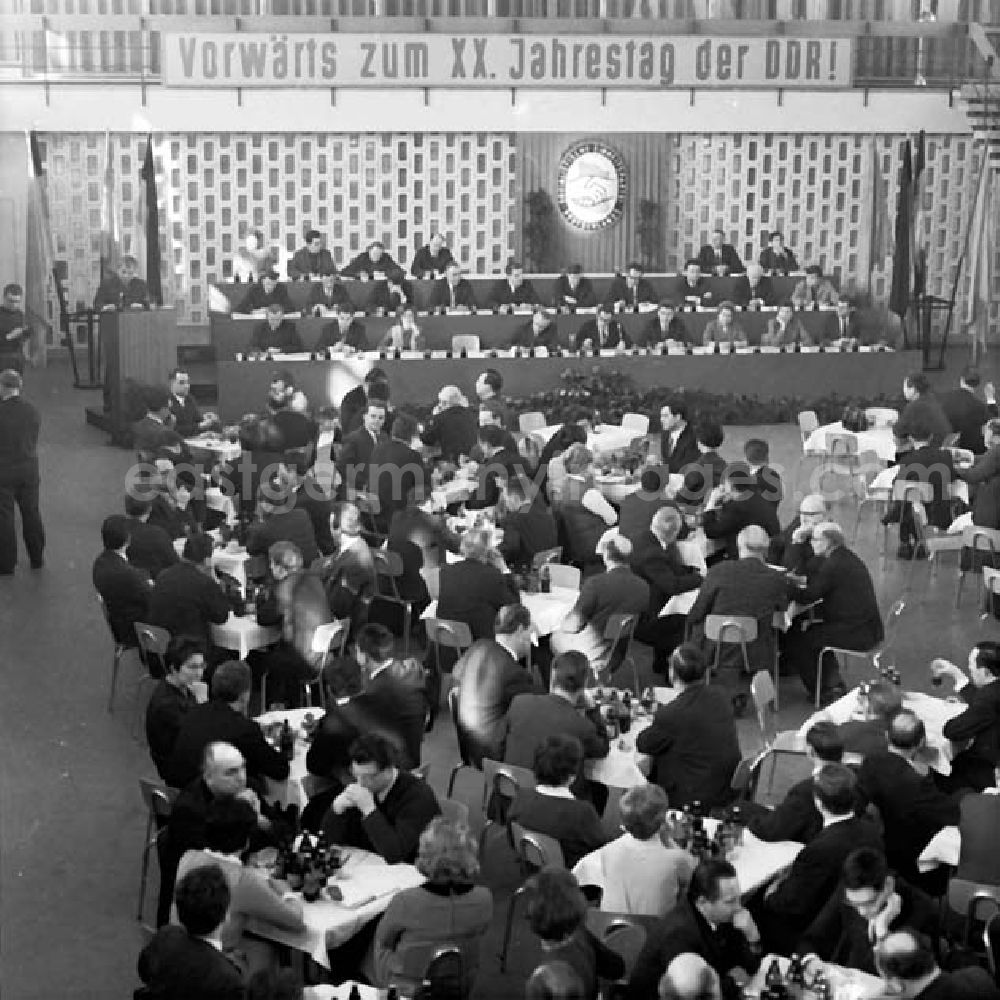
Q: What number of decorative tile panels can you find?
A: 2